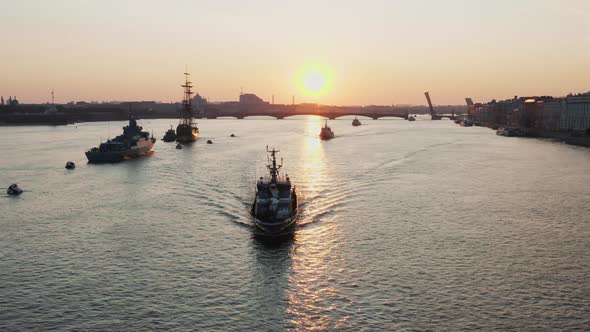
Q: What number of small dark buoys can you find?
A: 5